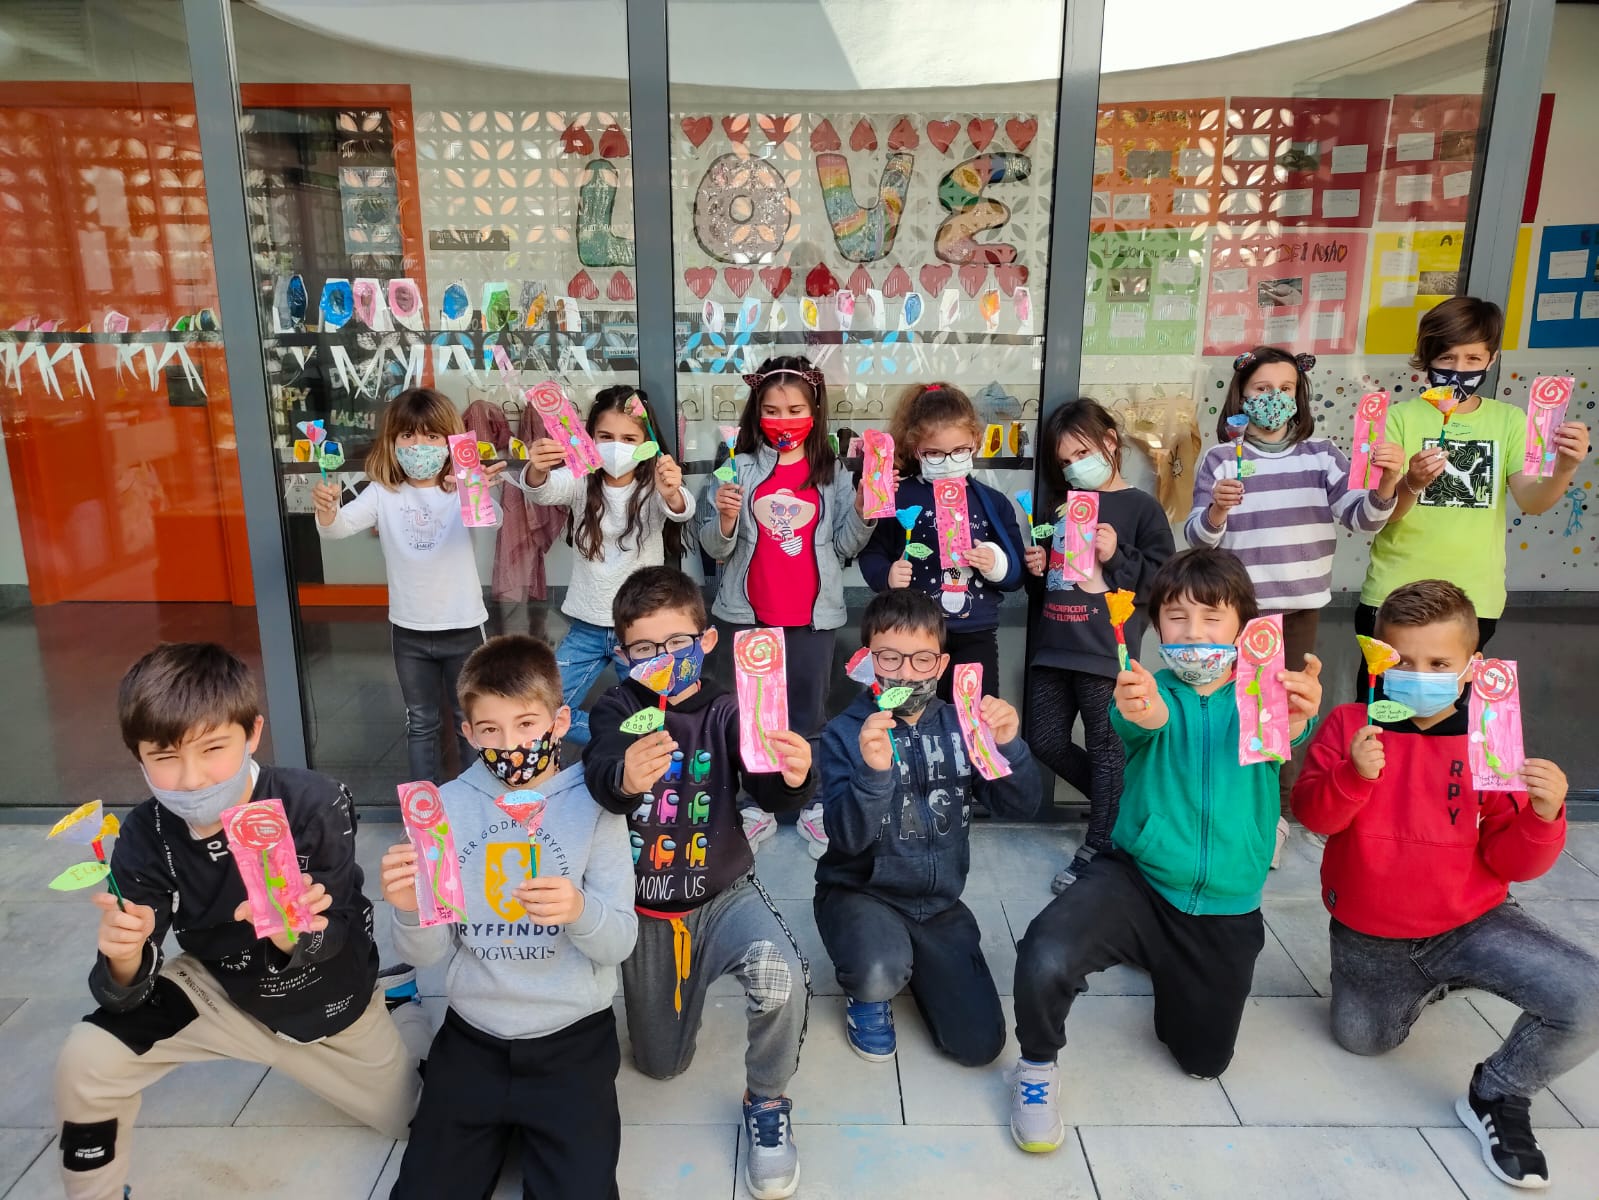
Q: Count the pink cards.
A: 13